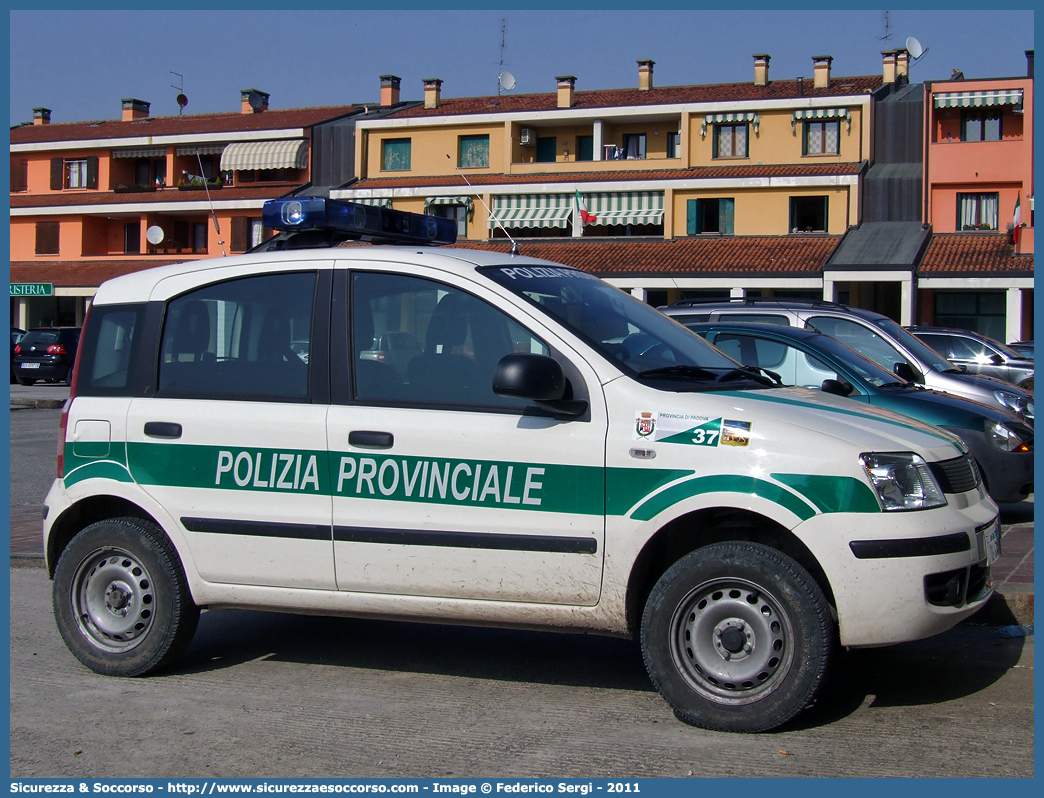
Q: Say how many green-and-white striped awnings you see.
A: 7